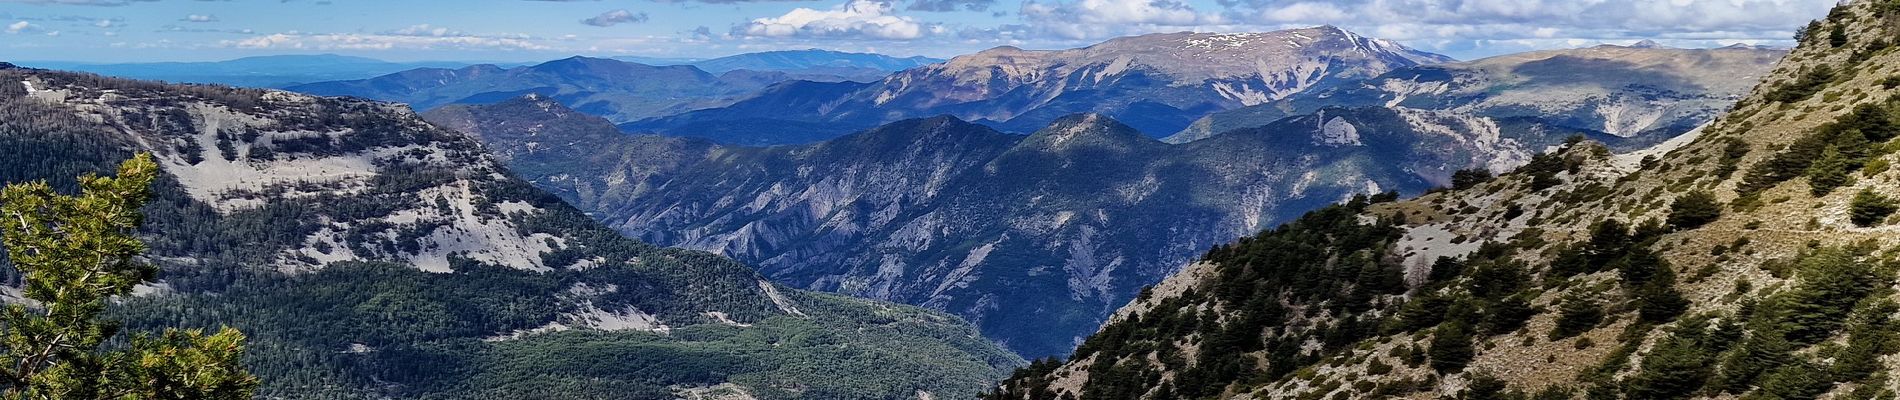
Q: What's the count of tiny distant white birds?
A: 0